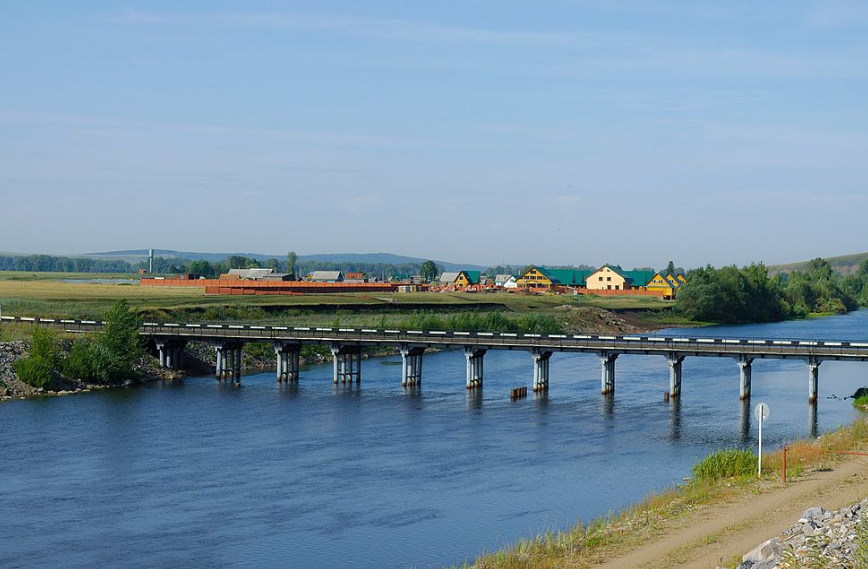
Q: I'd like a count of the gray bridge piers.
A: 11